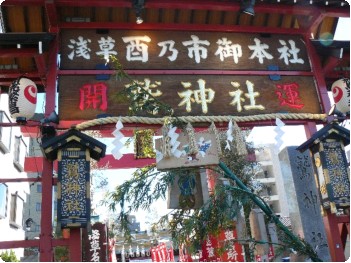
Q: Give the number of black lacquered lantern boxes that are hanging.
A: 2